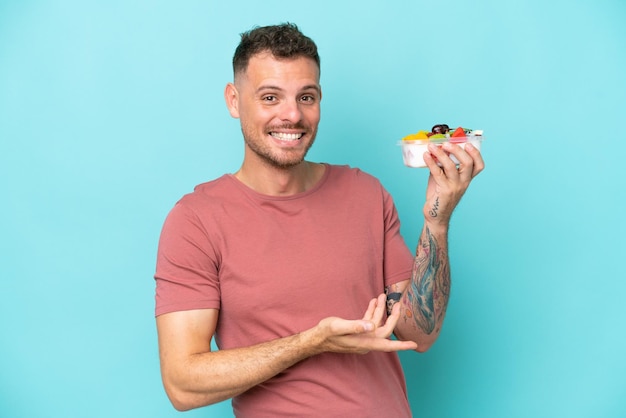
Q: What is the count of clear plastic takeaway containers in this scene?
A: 1